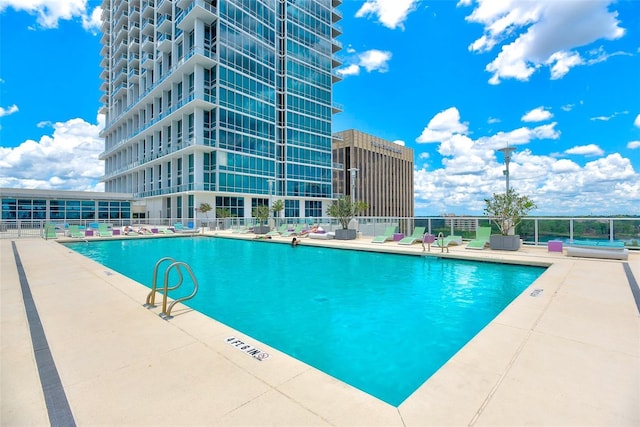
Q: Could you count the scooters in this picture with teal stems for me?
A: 0